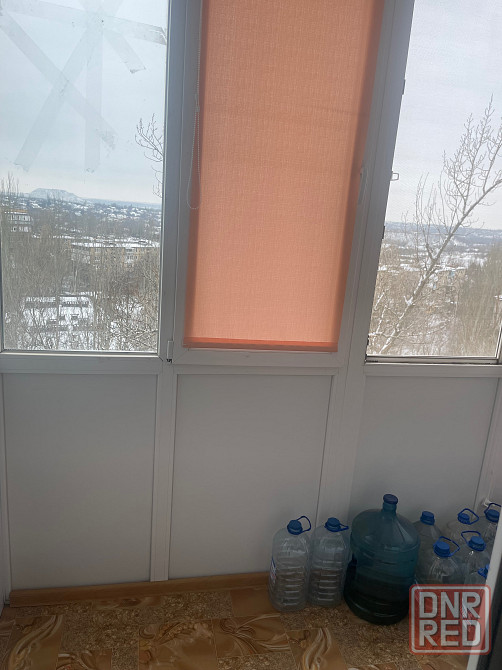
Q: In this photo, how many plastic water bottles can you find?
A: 9